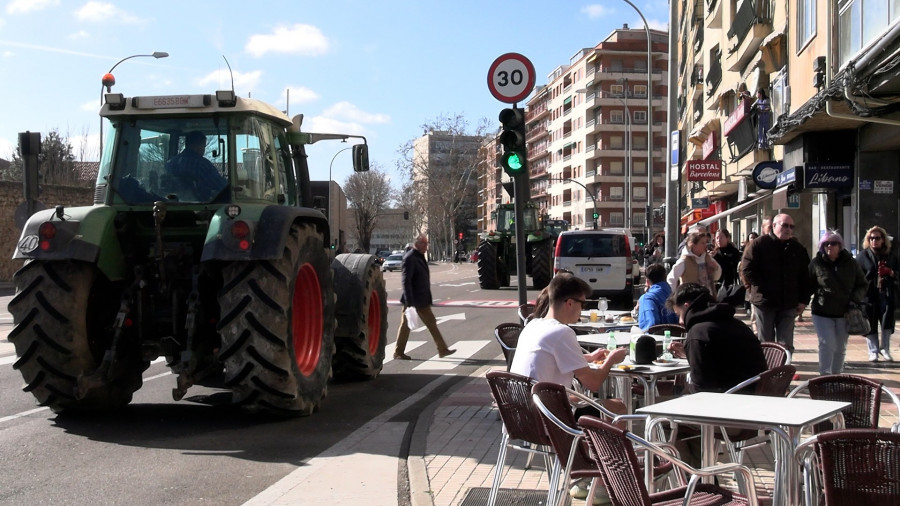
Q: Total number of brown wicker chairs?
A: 10